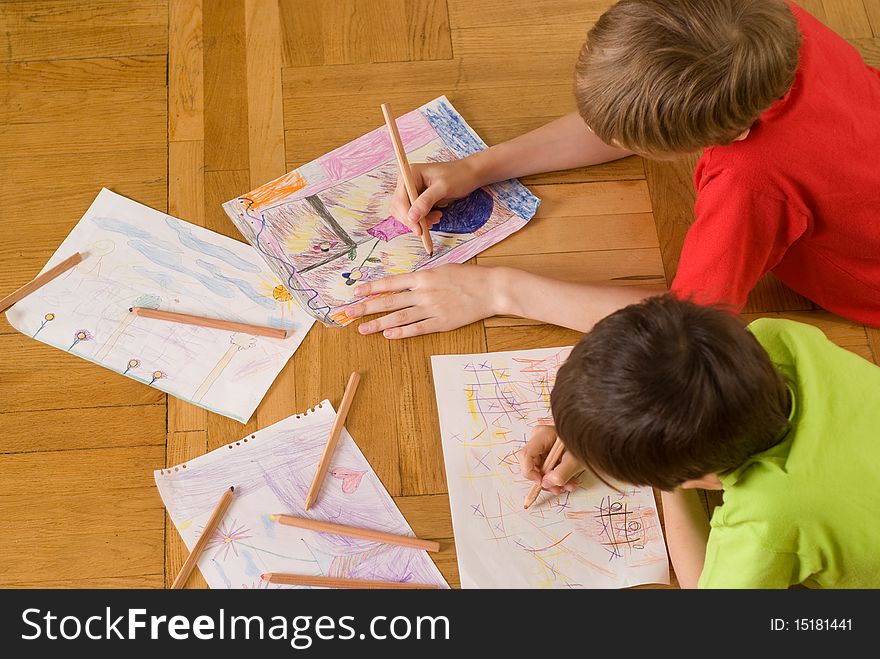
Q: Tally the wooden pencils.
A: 8